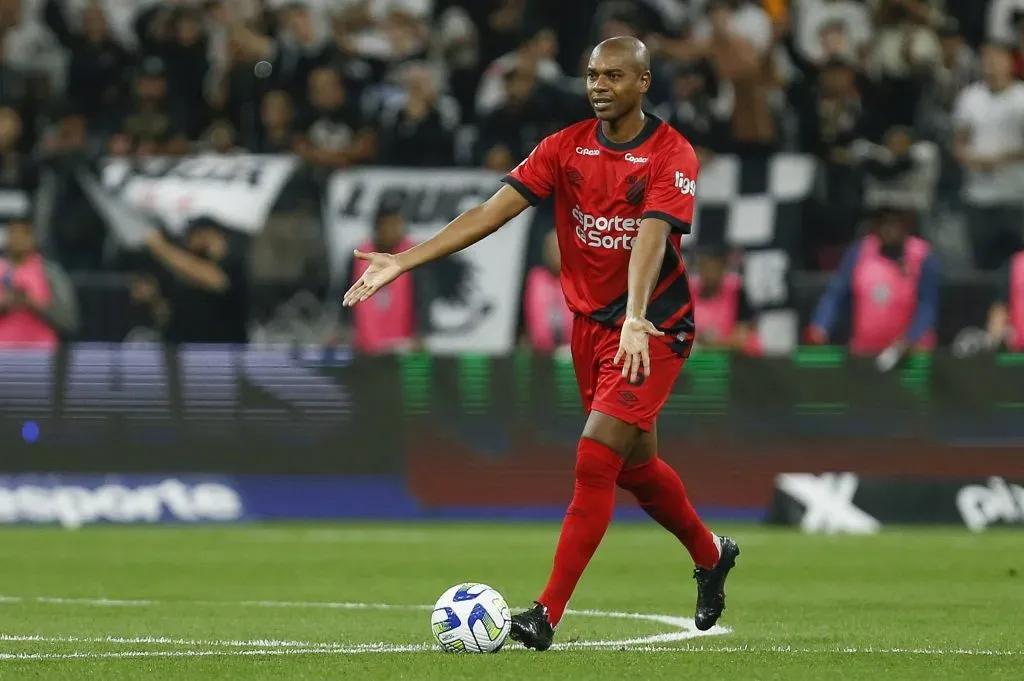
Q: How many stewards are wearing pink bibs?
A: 6